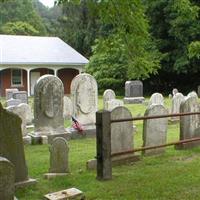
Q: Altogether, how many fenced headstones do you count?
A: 3